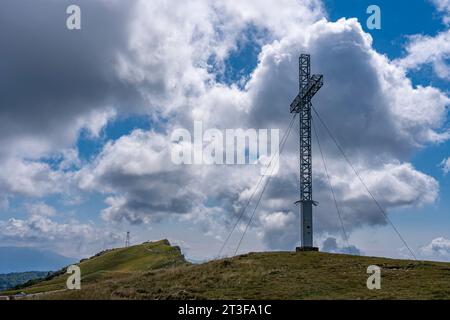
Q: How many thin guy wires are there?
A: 4